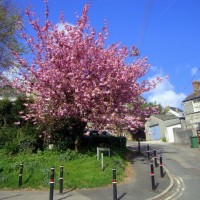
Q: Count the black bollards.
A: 9